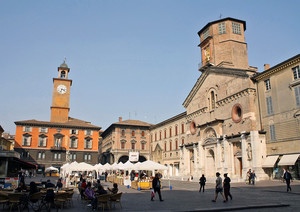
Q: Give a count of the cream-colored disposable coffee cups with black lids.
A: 0